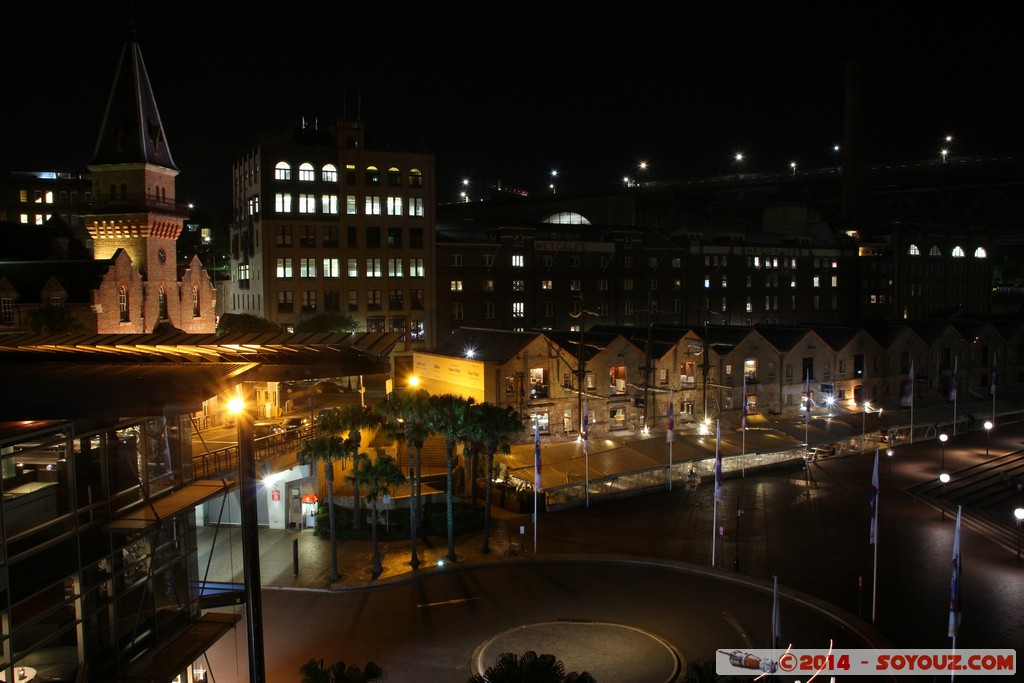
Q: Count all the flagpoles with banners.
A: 13